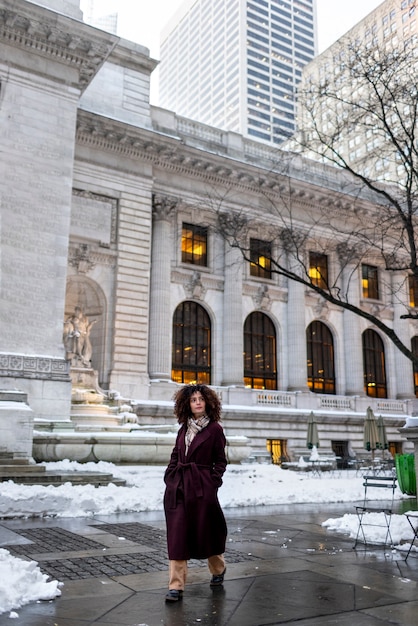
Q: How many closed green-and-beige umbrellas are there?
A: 3